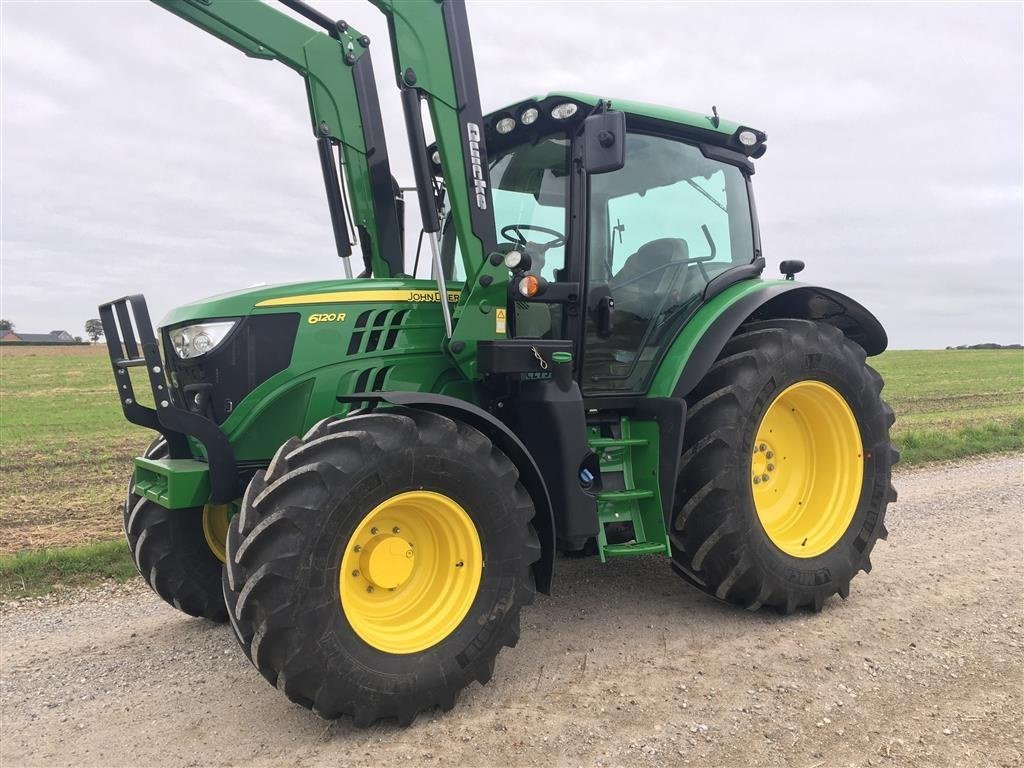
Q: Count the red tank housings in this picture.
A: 0